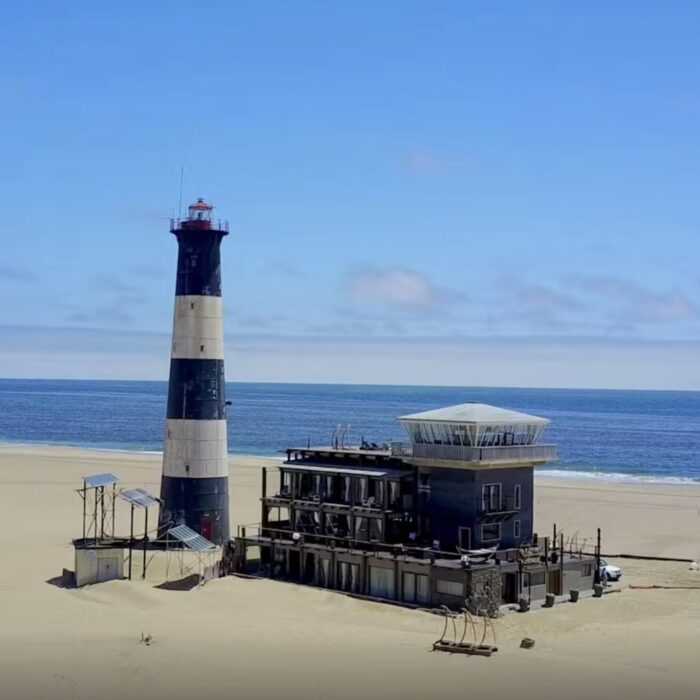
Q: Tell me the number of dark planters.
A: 4